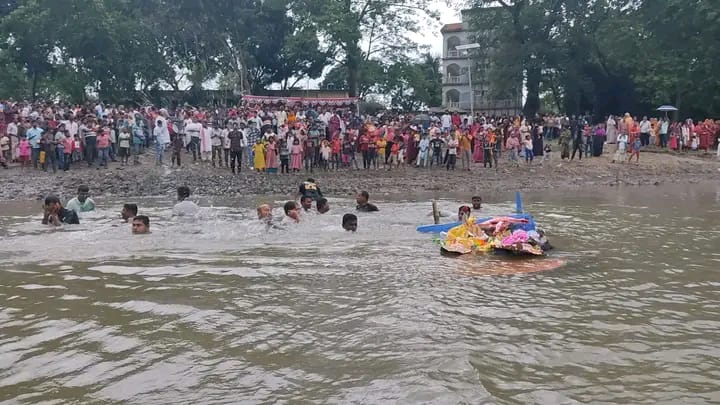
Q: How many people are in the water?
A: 14